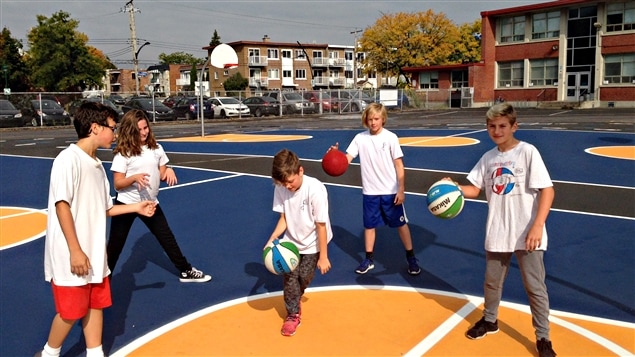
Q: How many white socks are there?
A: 2